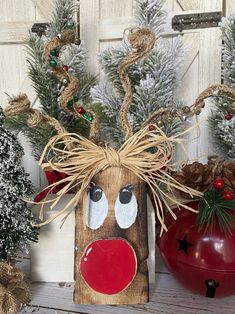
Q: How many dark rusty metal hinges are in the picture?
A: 2